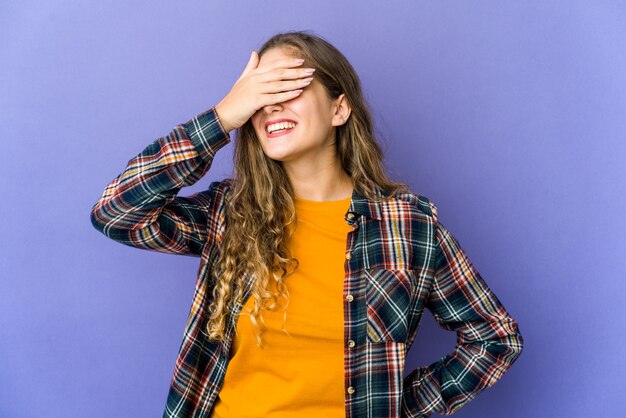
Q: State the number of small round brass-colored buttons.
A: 5